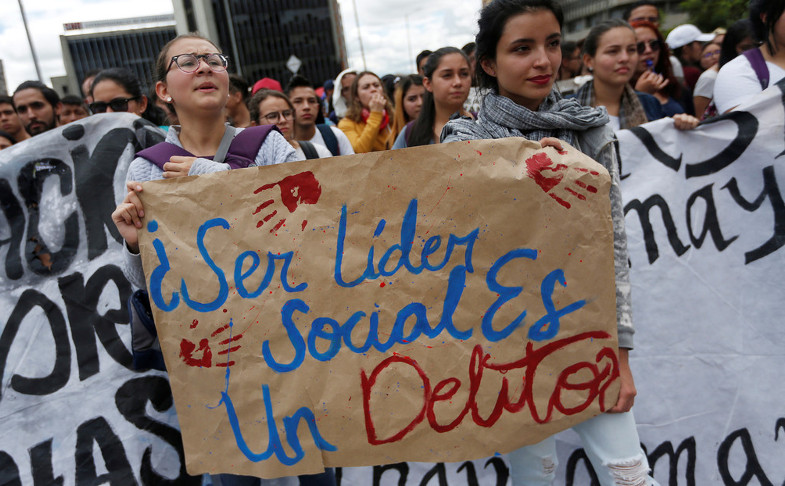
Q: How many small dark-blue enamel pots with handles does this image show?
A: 0